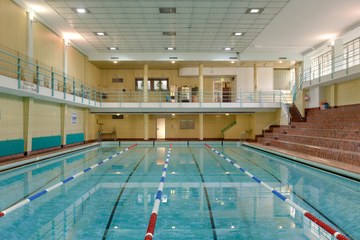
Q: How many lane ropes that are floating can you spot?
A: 3